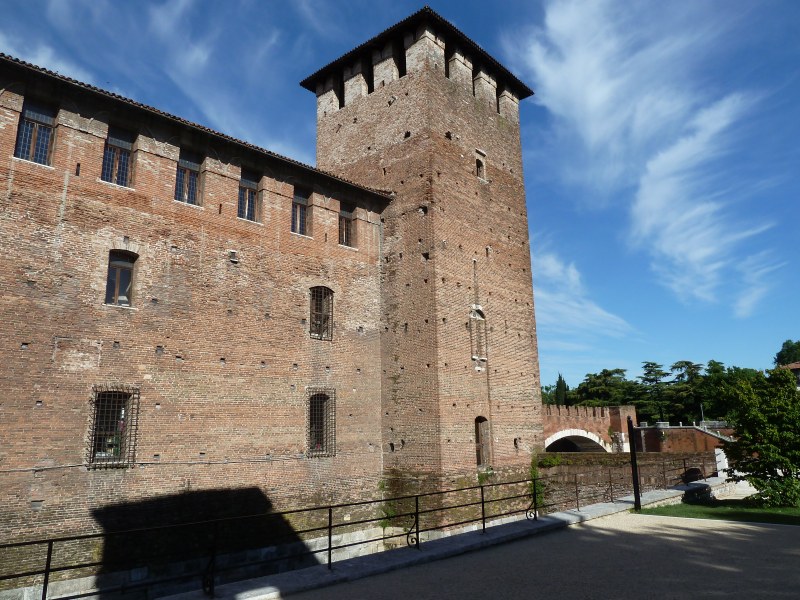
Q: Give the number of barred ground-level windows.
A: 2